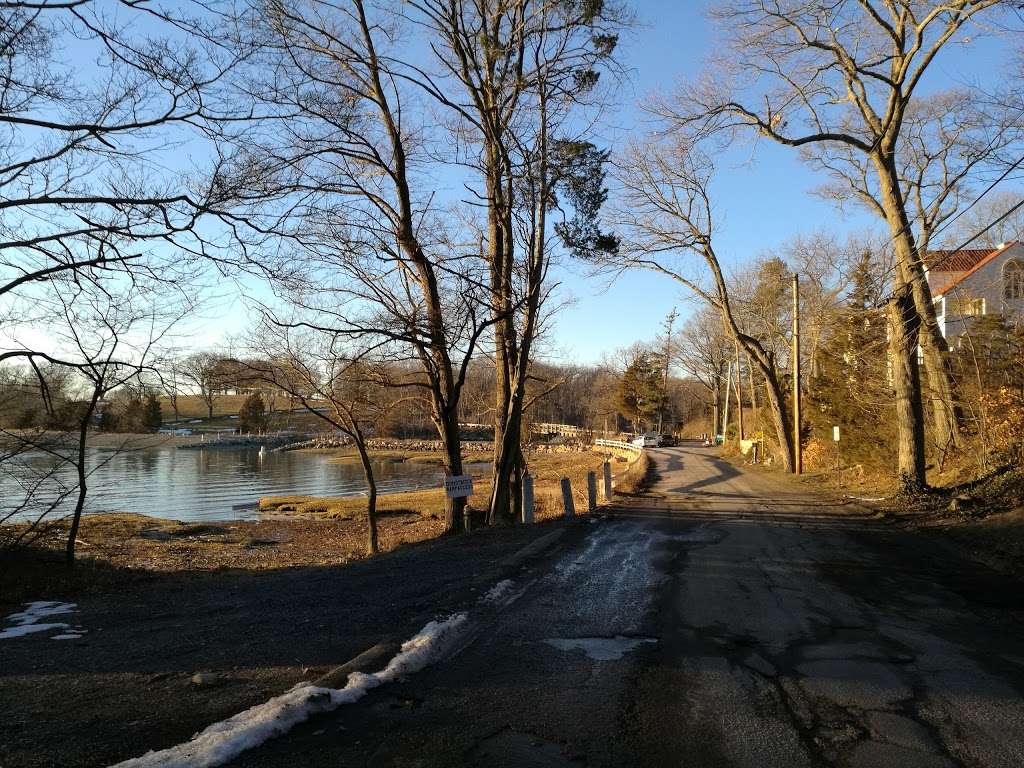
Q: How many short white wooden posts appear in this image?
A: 4